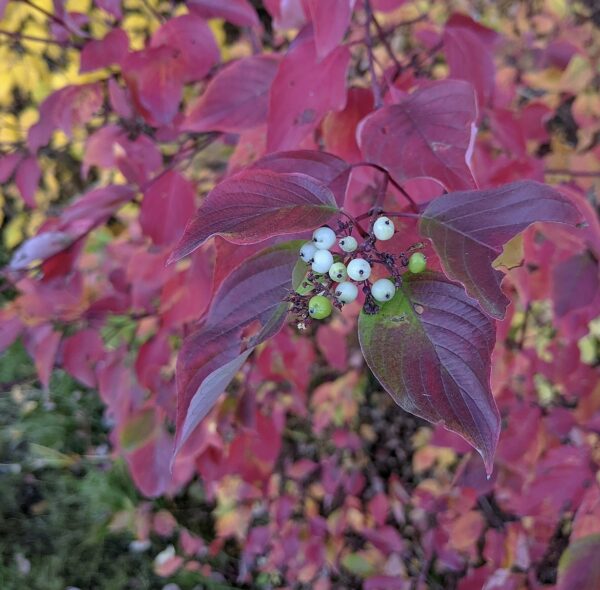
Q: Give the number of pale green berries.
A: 3